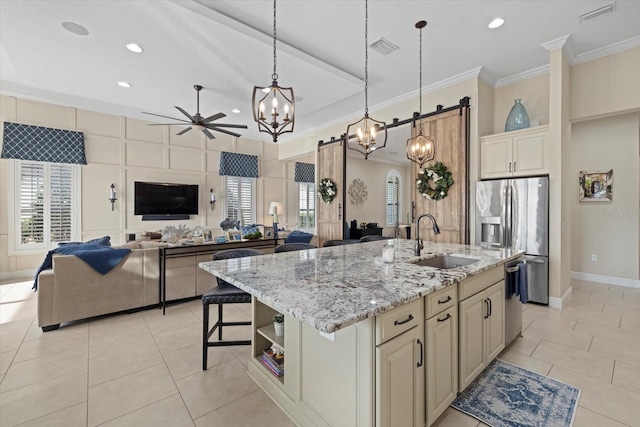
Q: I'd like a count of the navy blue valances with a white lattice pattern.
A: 3